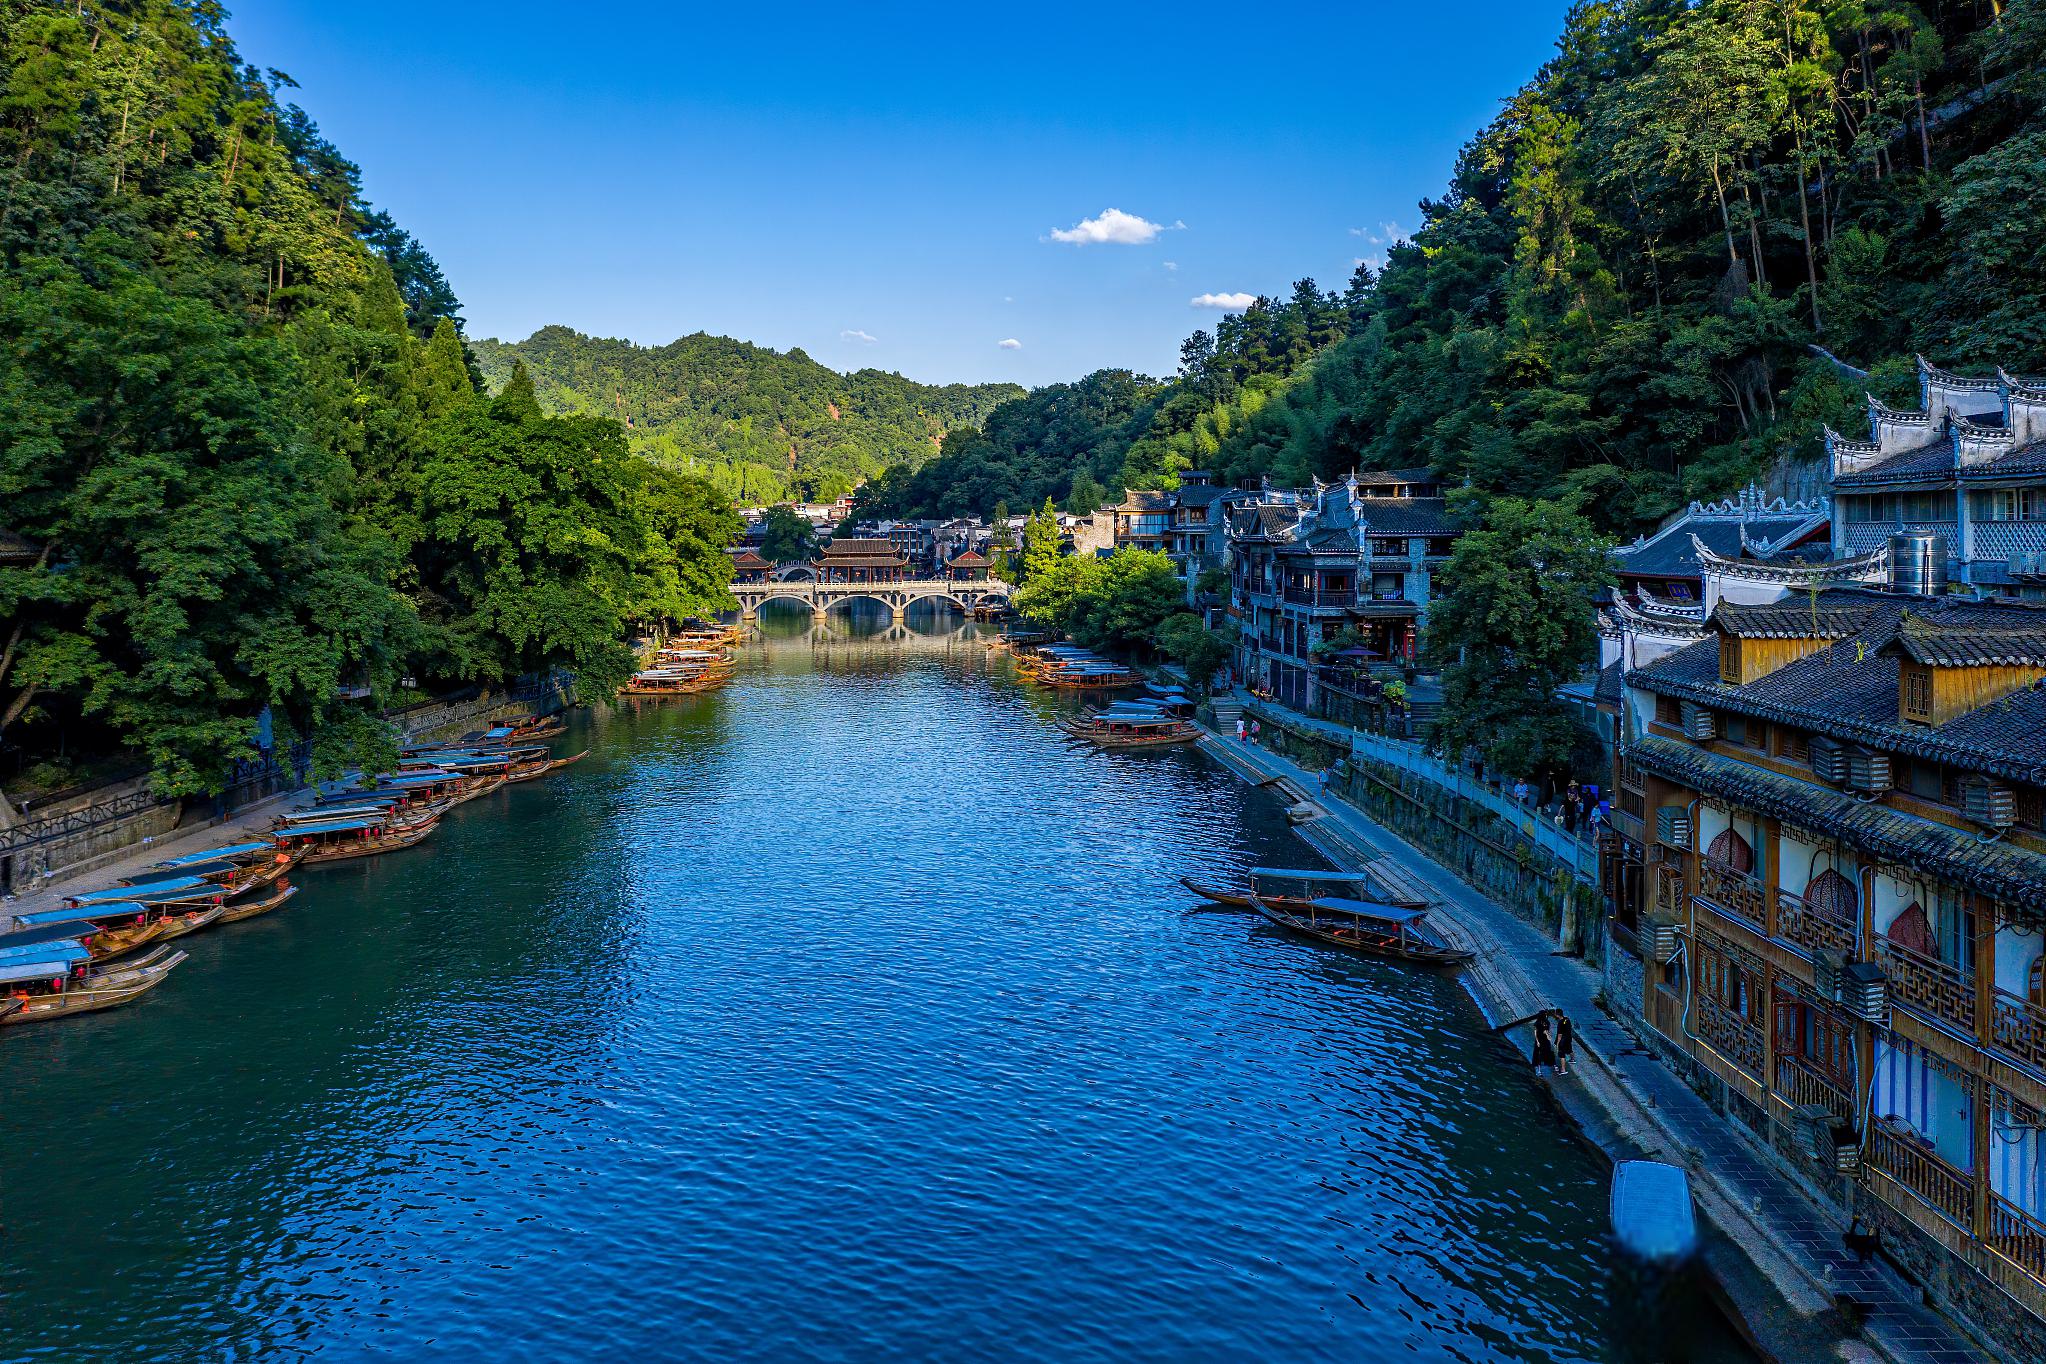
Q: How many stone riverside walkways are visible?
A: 2